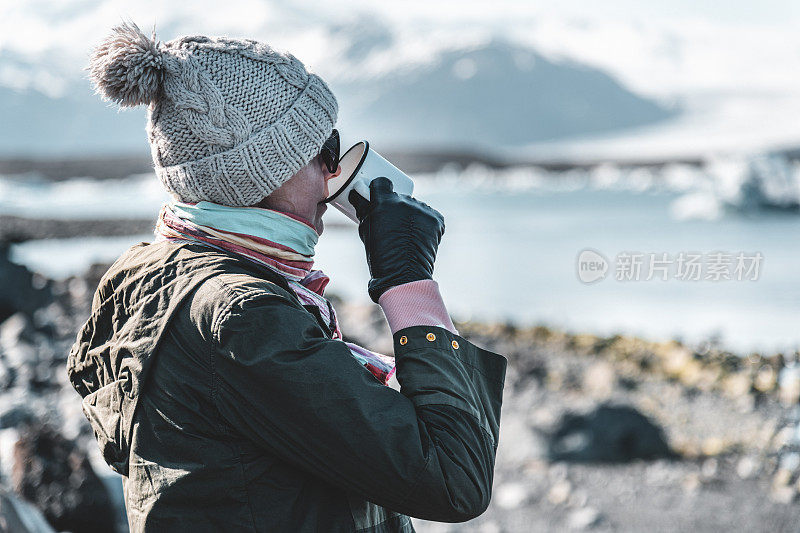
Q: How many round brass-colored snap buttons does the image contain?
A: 3